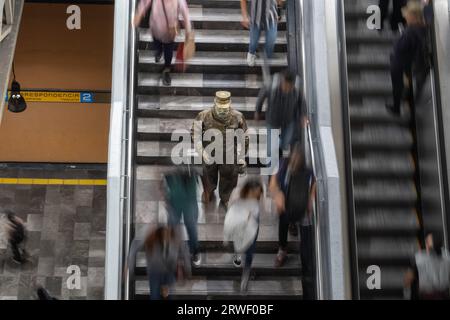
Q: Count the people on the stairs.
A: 8